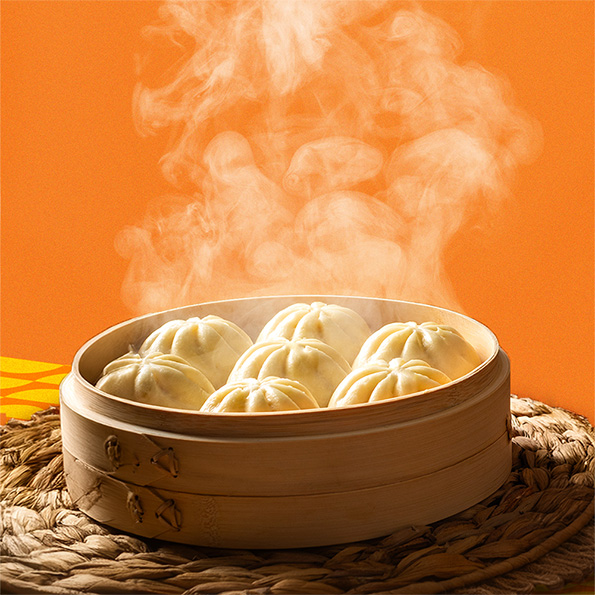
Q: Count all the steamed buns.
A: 7